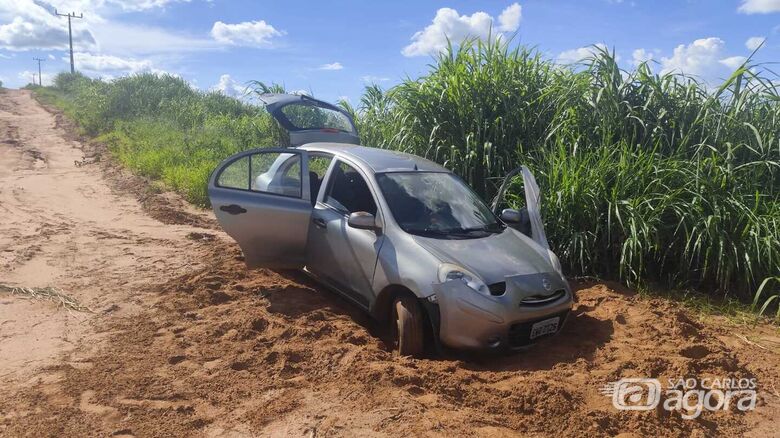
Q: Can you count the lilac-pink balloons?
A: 0